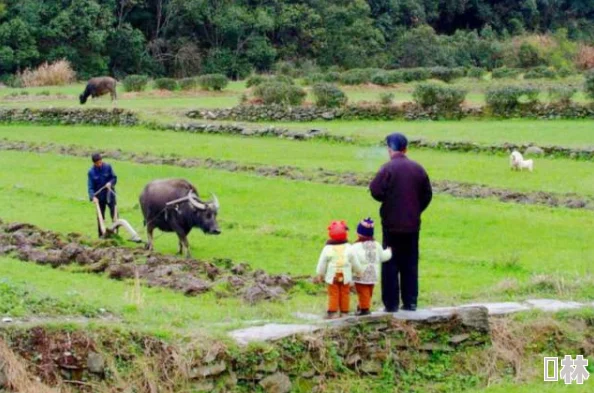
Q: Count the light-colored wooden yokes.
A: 1